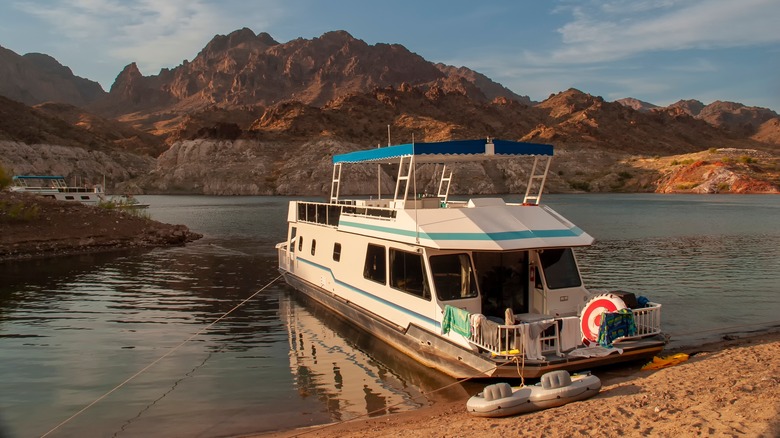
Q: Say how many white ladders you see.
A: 4